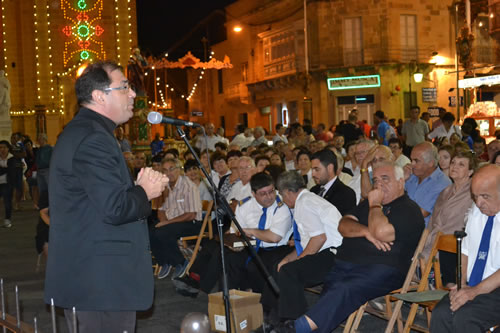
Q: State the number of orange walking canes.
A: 0